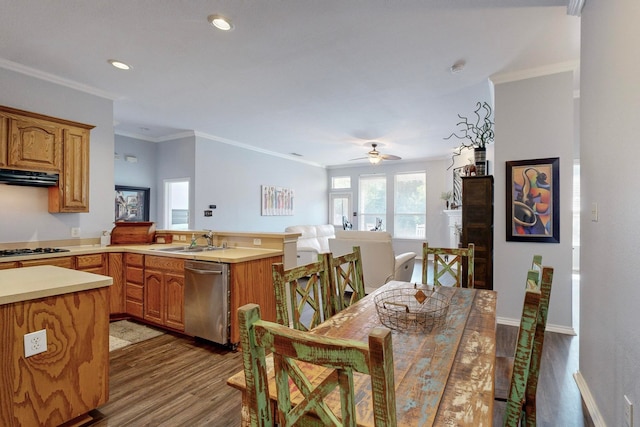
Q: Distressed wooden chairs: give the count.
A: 6